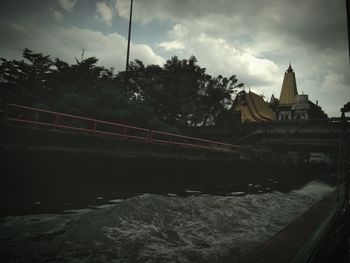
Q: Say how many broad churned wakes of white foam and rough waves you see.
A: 1